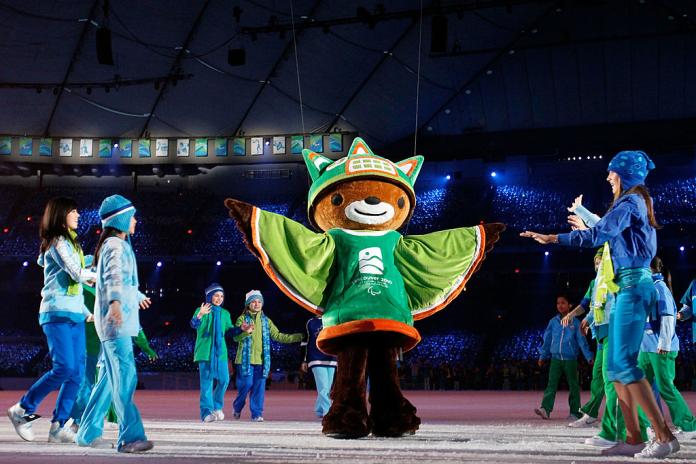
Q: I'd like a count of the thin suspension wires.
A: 2